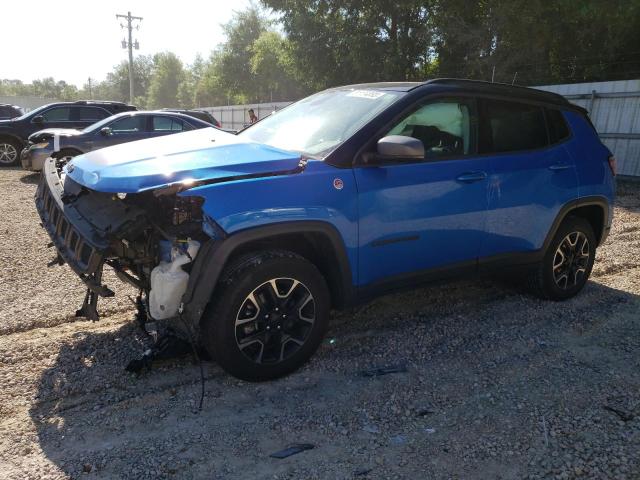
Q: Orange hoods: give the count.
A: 0